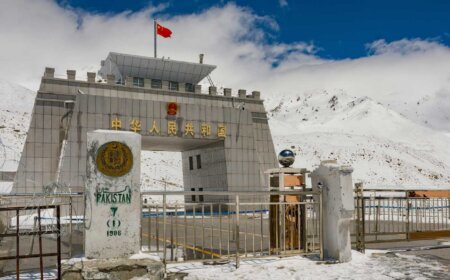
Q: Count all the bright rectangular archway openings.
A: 1